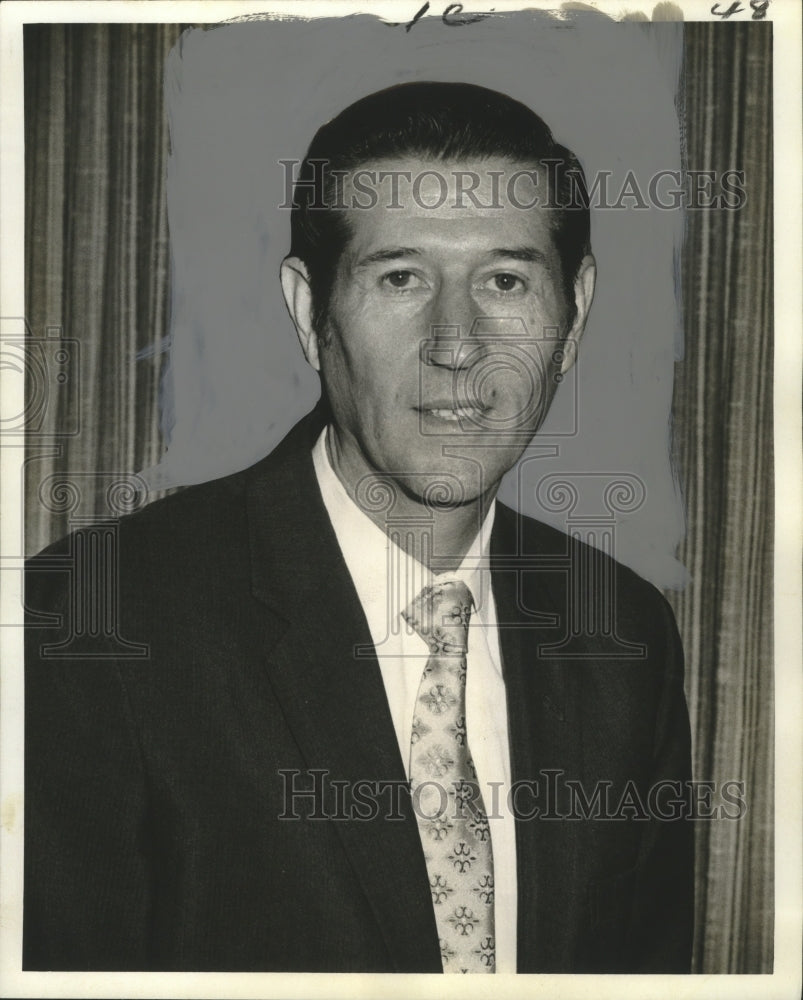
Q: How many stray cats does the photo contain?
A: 0